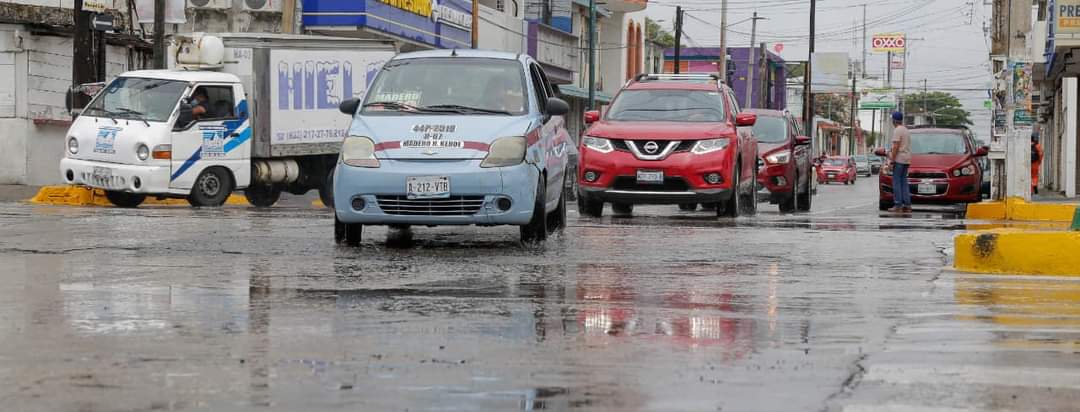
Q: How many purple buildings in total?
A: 1